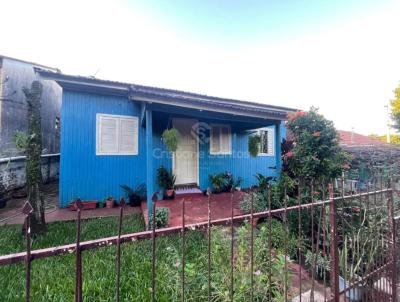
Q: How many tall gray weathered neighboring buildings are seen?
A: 1